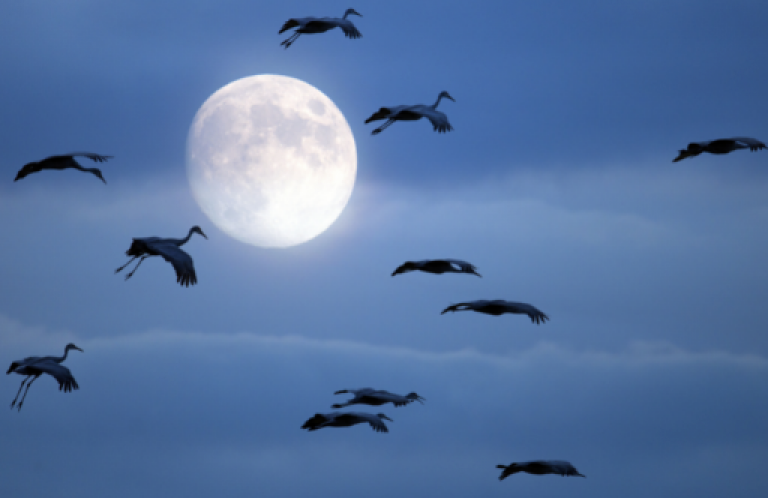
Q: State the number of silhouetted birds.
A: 11